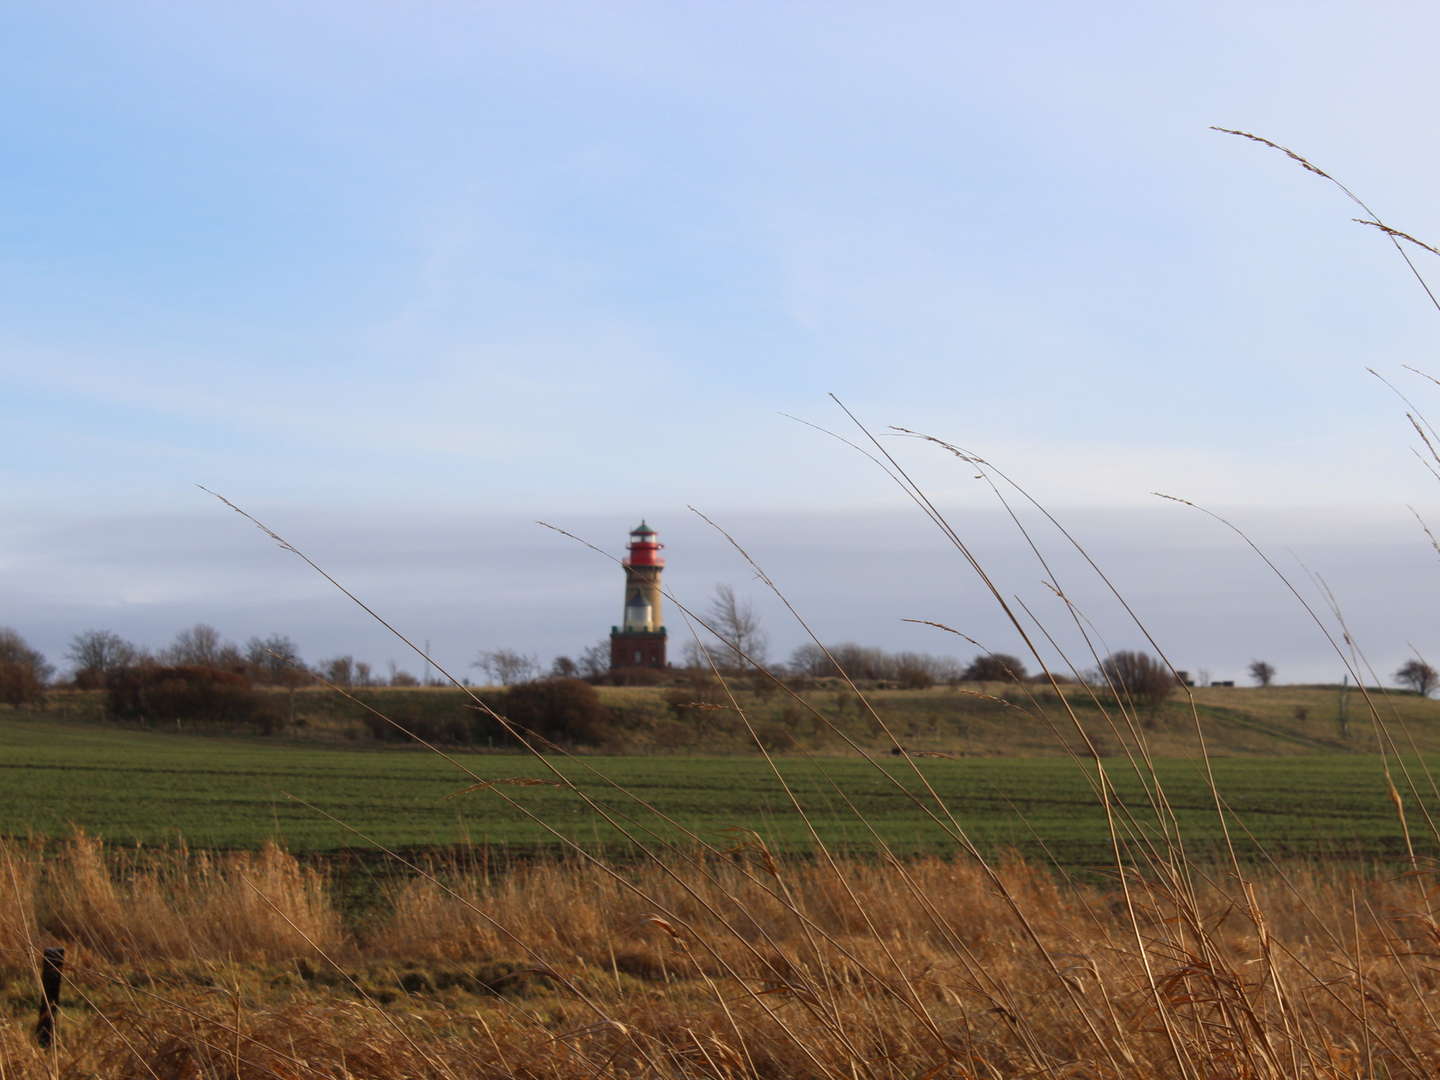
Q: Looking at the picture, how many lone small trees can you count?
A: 2